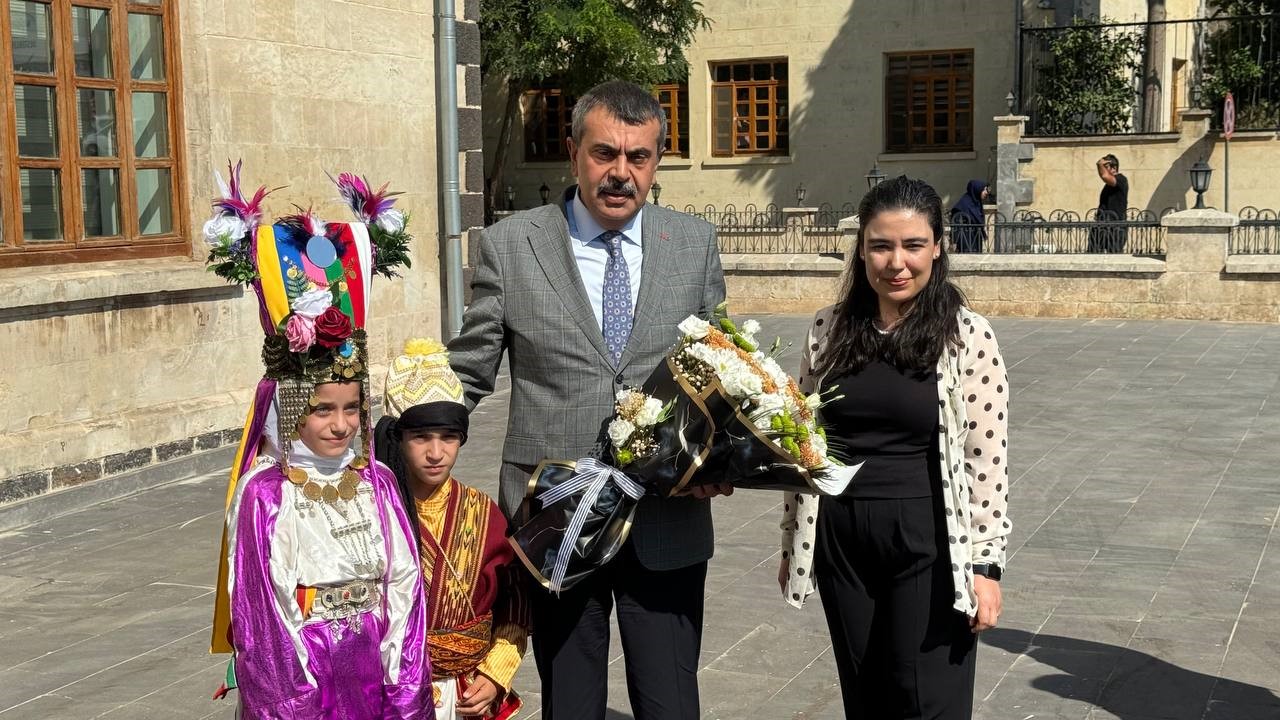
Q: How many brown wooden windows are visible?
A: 5